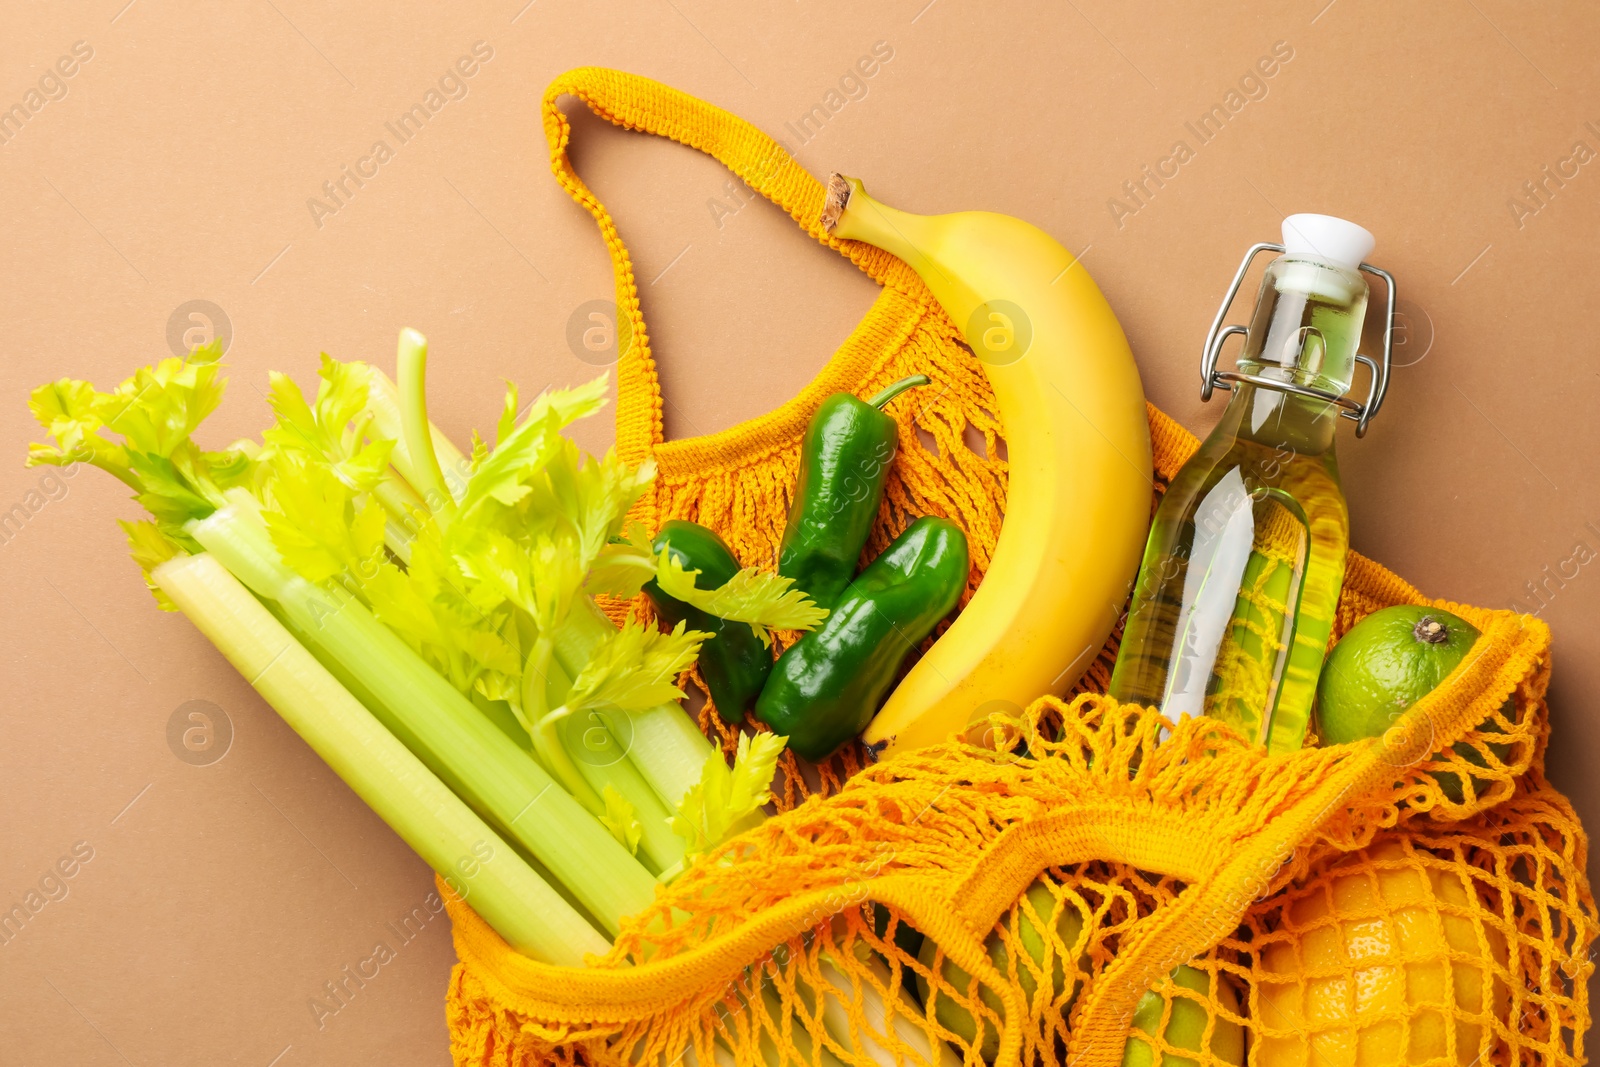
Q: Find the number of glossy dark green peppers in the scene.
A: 3